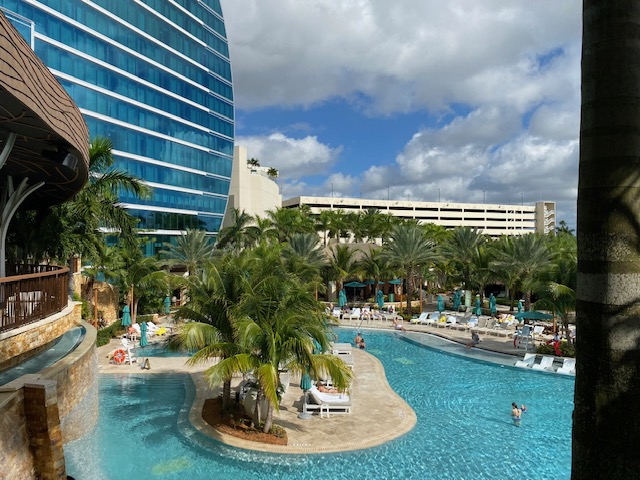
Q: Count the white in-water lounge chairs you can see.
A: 3